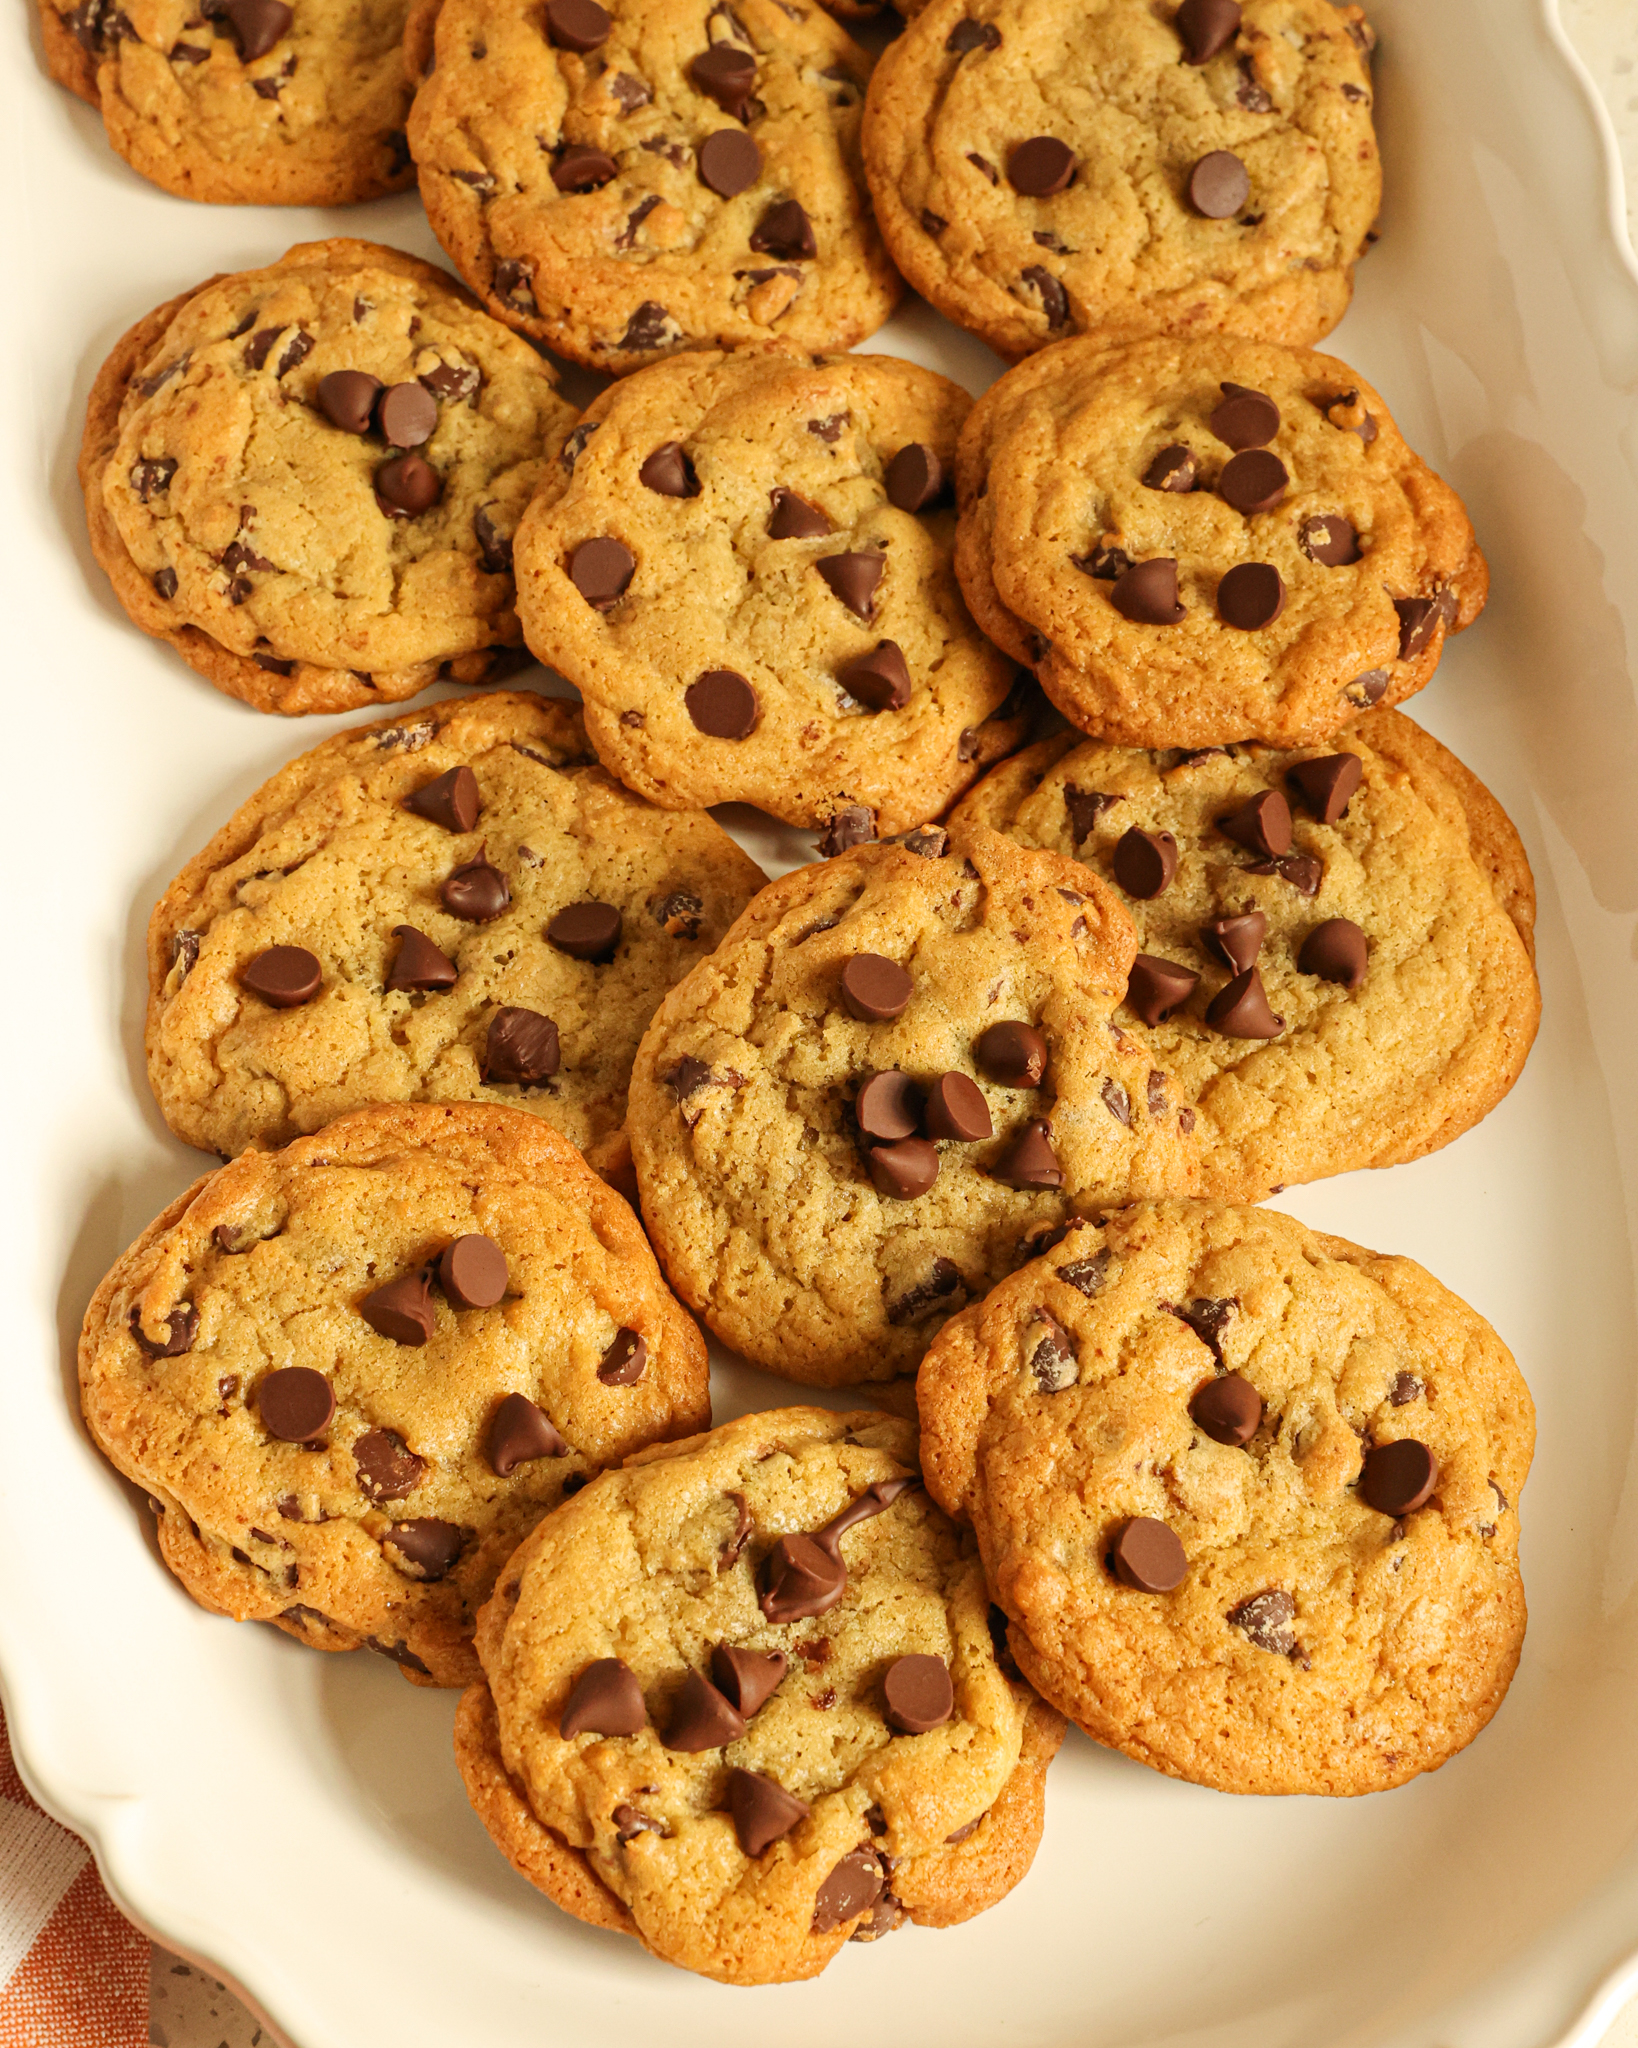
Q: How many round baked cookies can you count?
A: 12